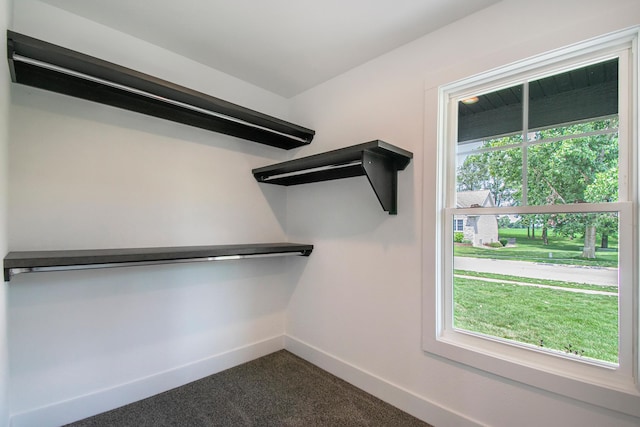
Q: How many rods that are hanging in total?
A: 3